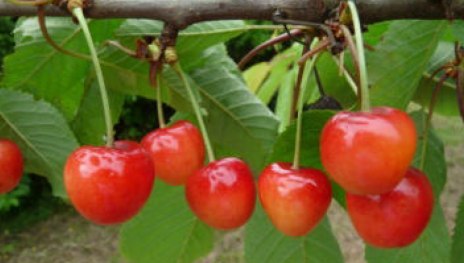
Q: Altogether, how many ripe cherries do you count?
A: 7